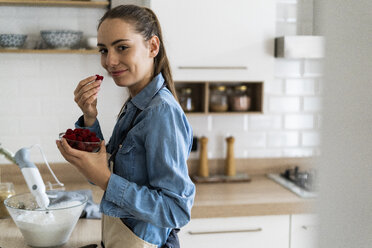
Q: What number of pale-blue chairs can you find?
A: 0